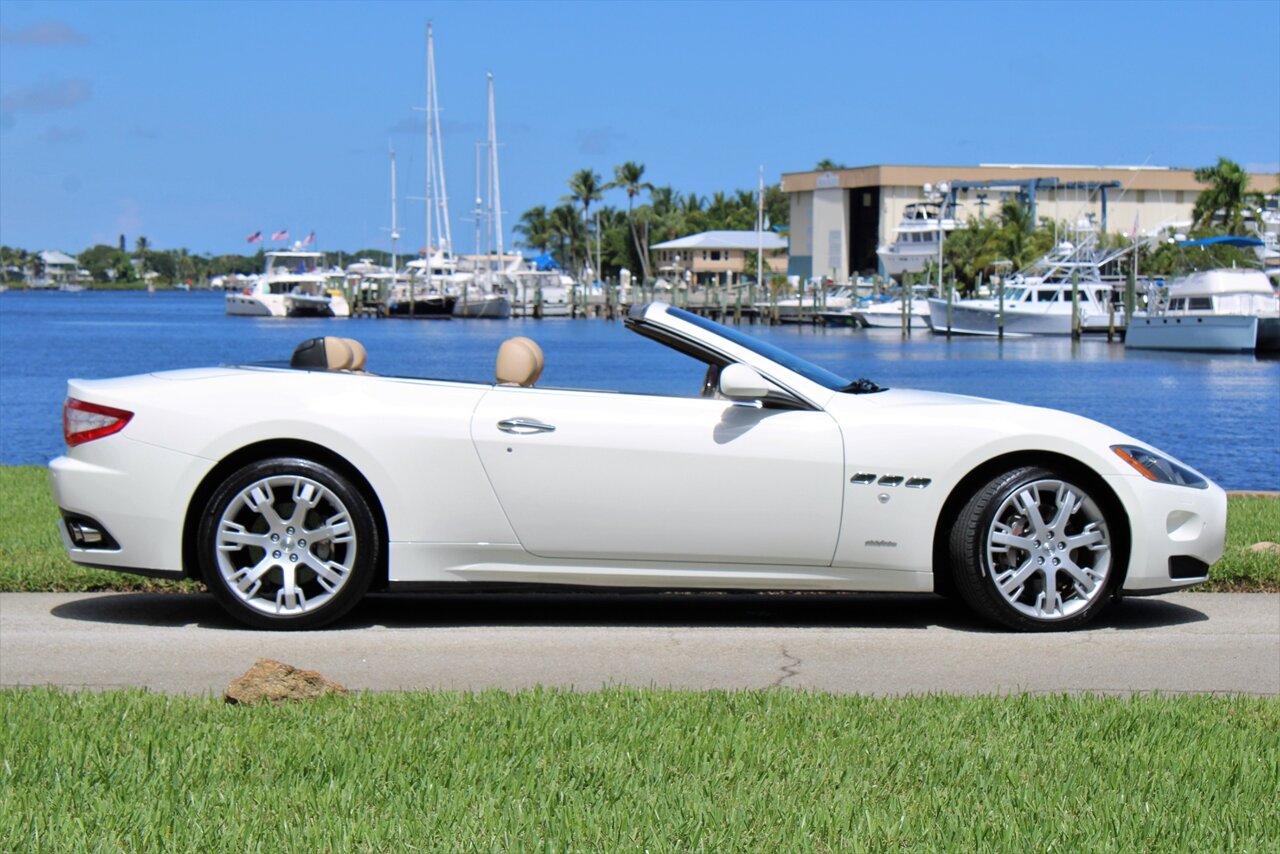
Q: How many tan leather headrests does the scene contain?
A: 4